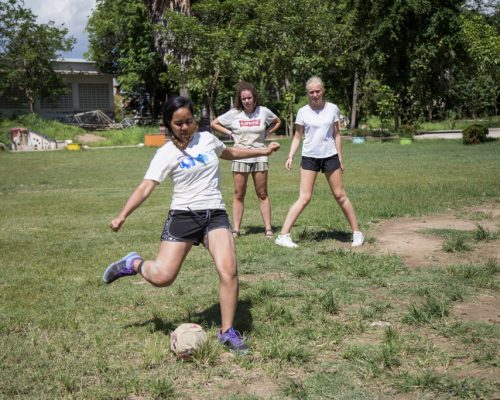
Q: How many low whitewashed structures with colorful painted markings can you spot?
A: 1